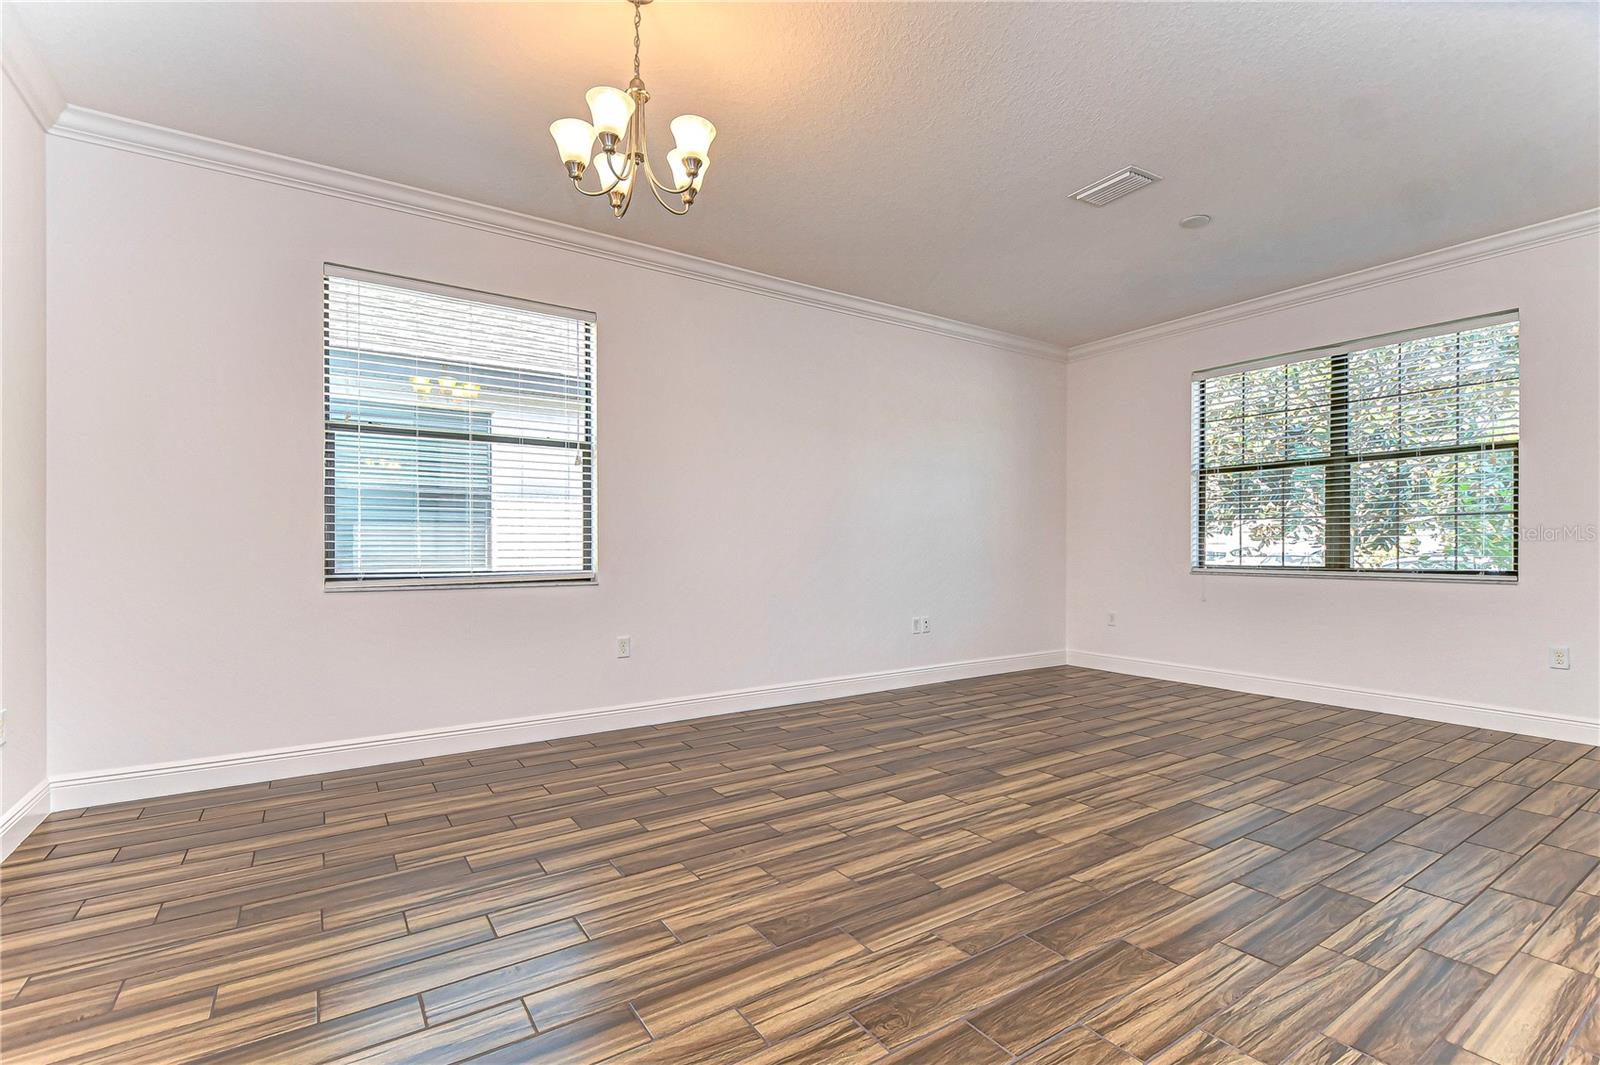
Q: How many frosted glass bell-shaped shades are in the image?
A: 5